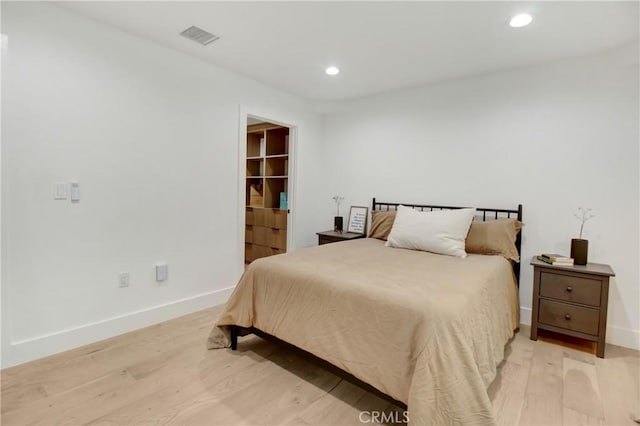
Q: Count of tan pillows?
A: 2